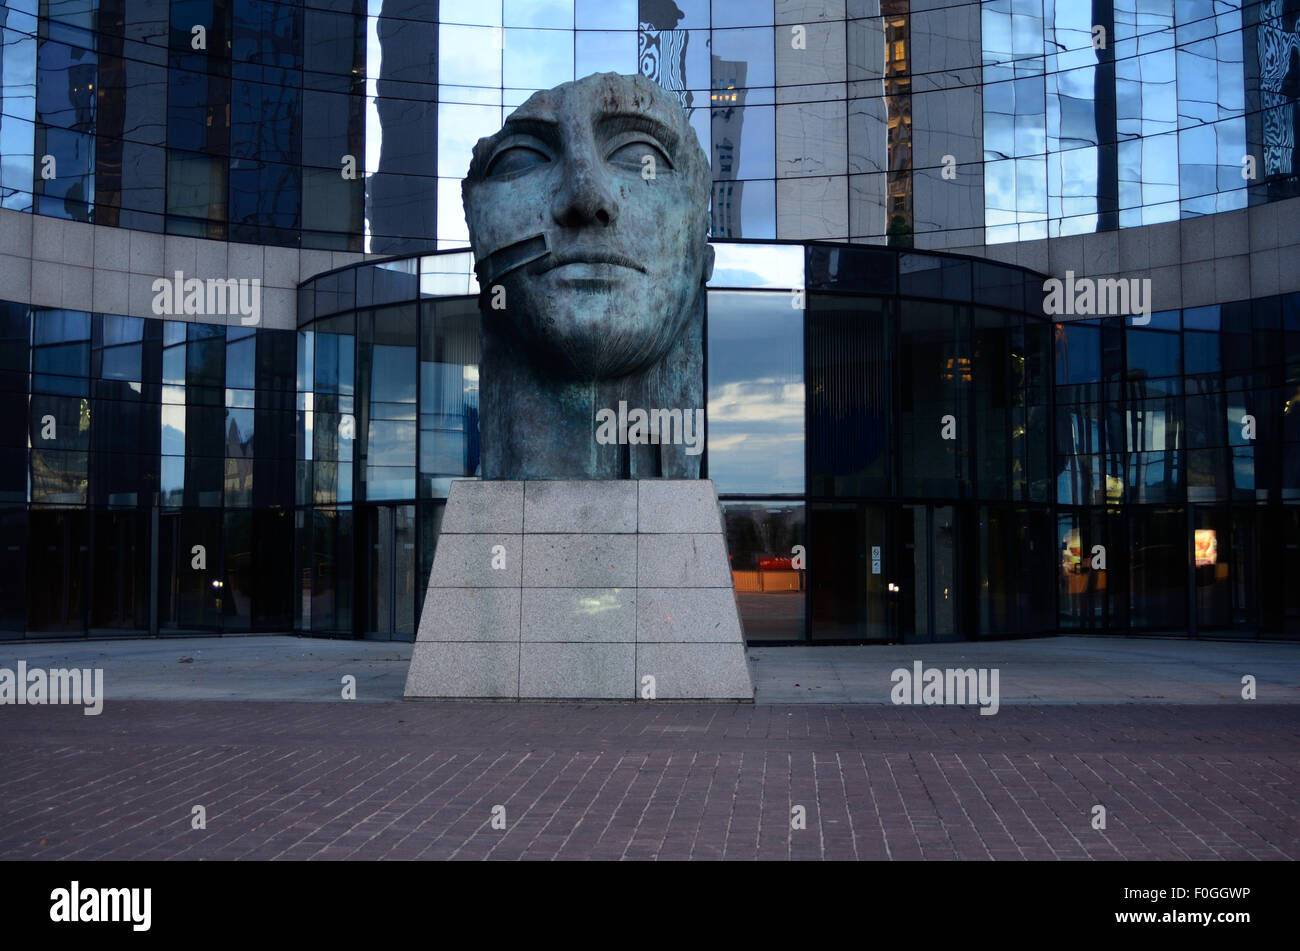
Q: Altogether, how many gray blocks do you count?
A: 12